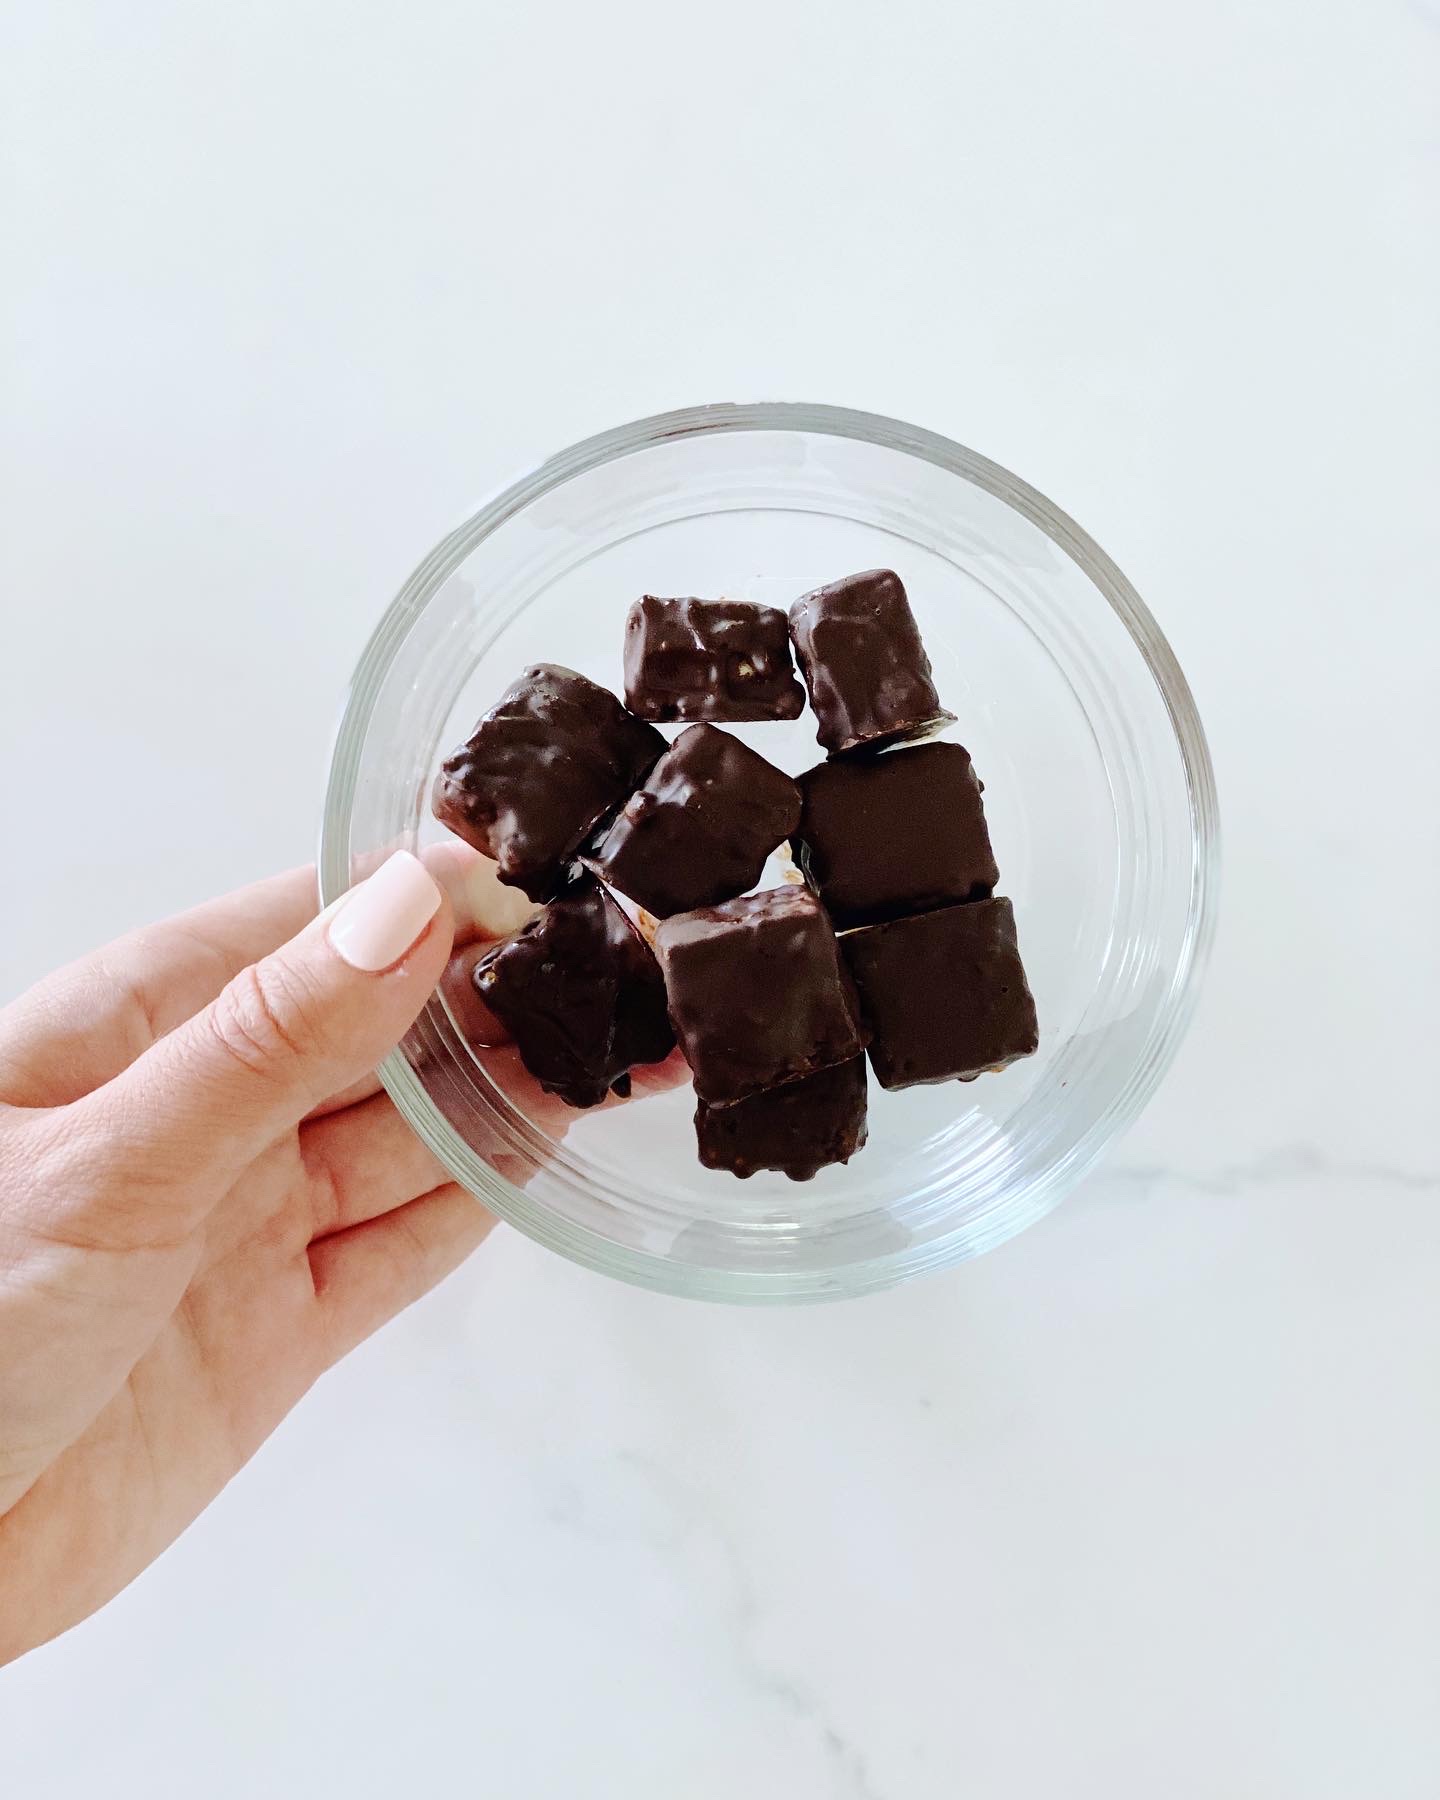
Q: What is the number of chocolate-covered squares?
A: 9